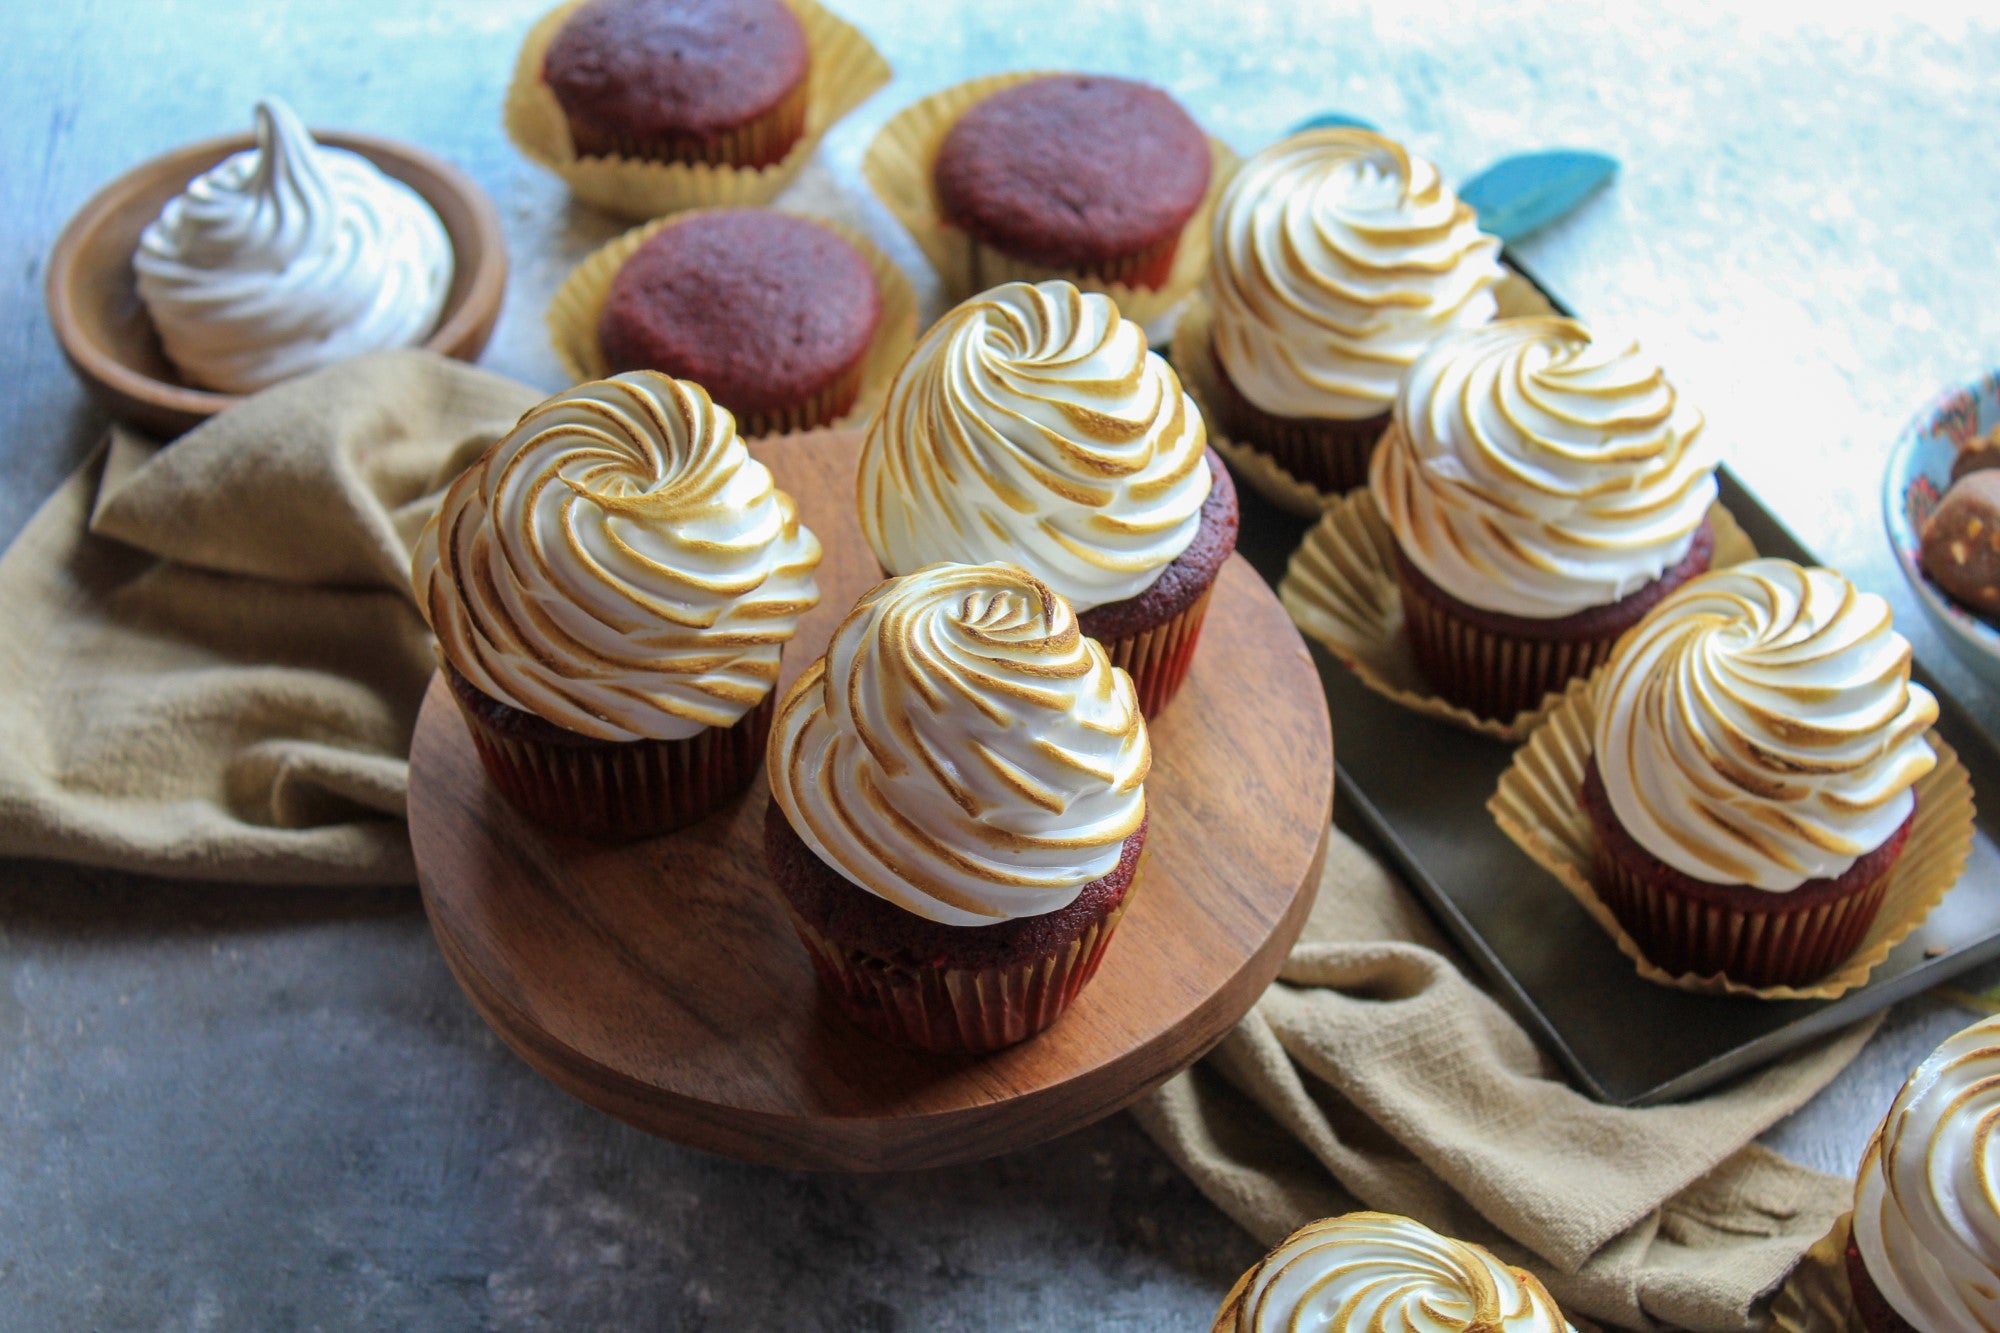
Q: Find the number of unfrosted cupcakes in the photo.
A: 3